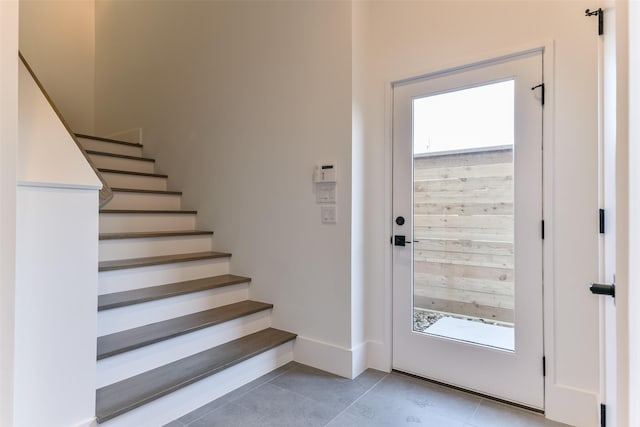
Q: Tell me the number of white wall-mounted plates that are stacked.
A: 3